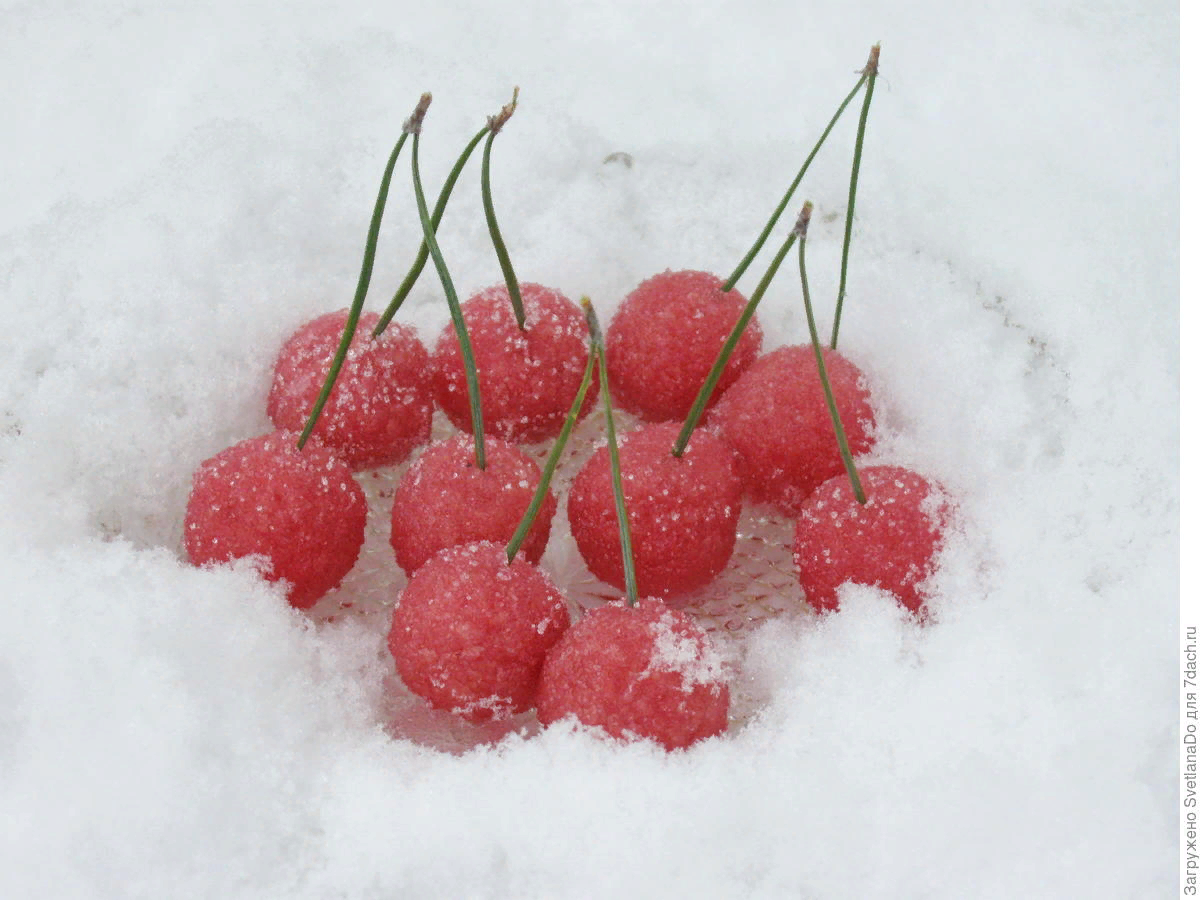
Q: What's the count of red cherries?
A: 10